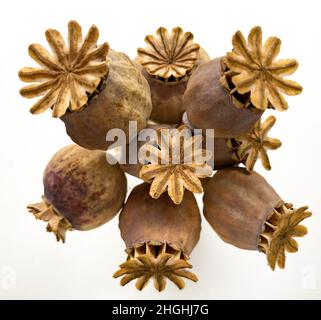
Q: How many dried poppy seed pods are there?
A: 8